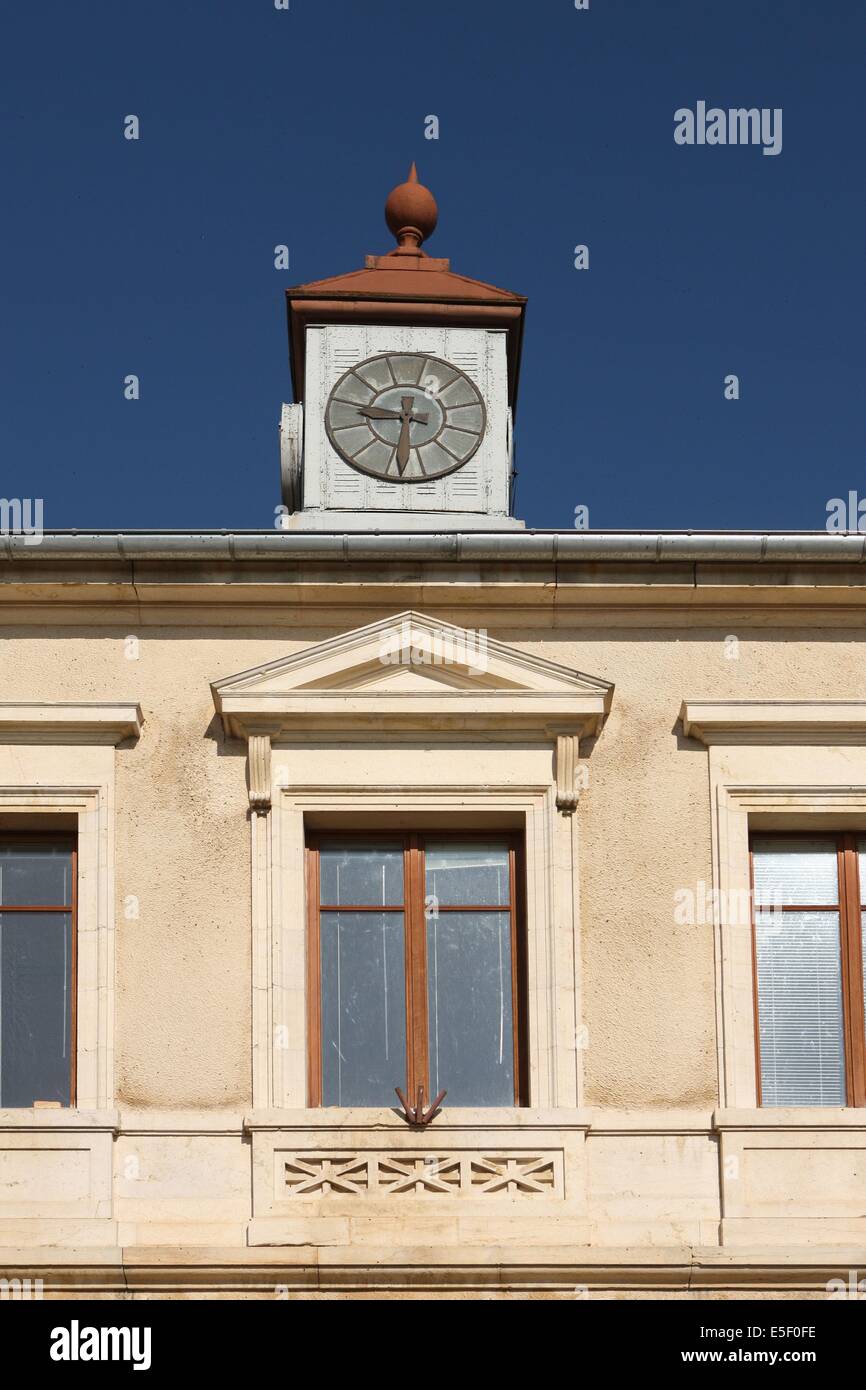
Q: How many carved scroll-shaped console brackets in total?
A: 2